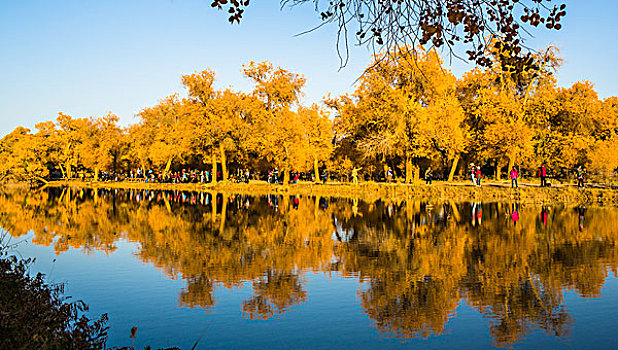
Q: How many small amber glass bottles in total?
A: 0